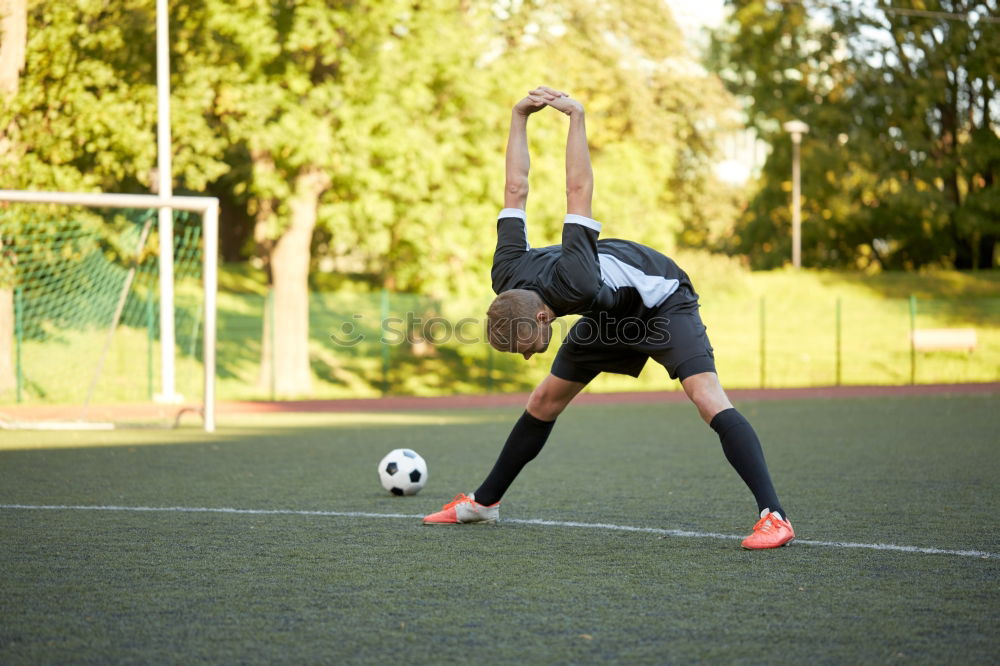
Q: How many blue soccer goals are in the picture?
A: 0